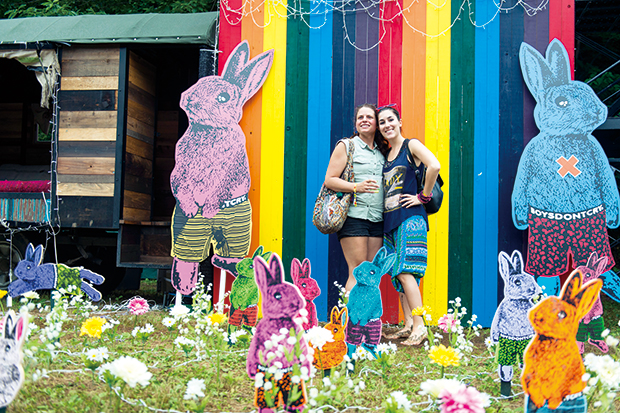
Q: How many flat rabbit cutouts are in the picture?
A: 12